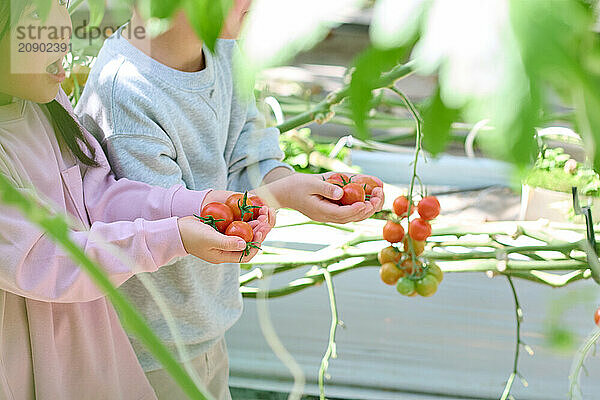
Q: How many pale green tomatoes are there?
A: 3